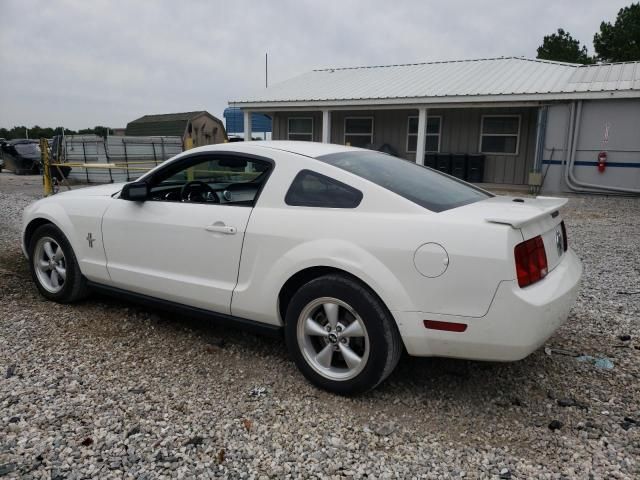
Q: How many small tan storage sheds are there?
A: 1